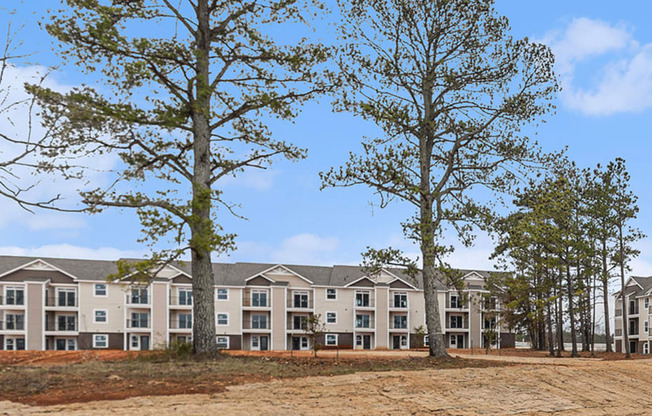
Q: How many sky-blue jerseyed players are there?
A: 0